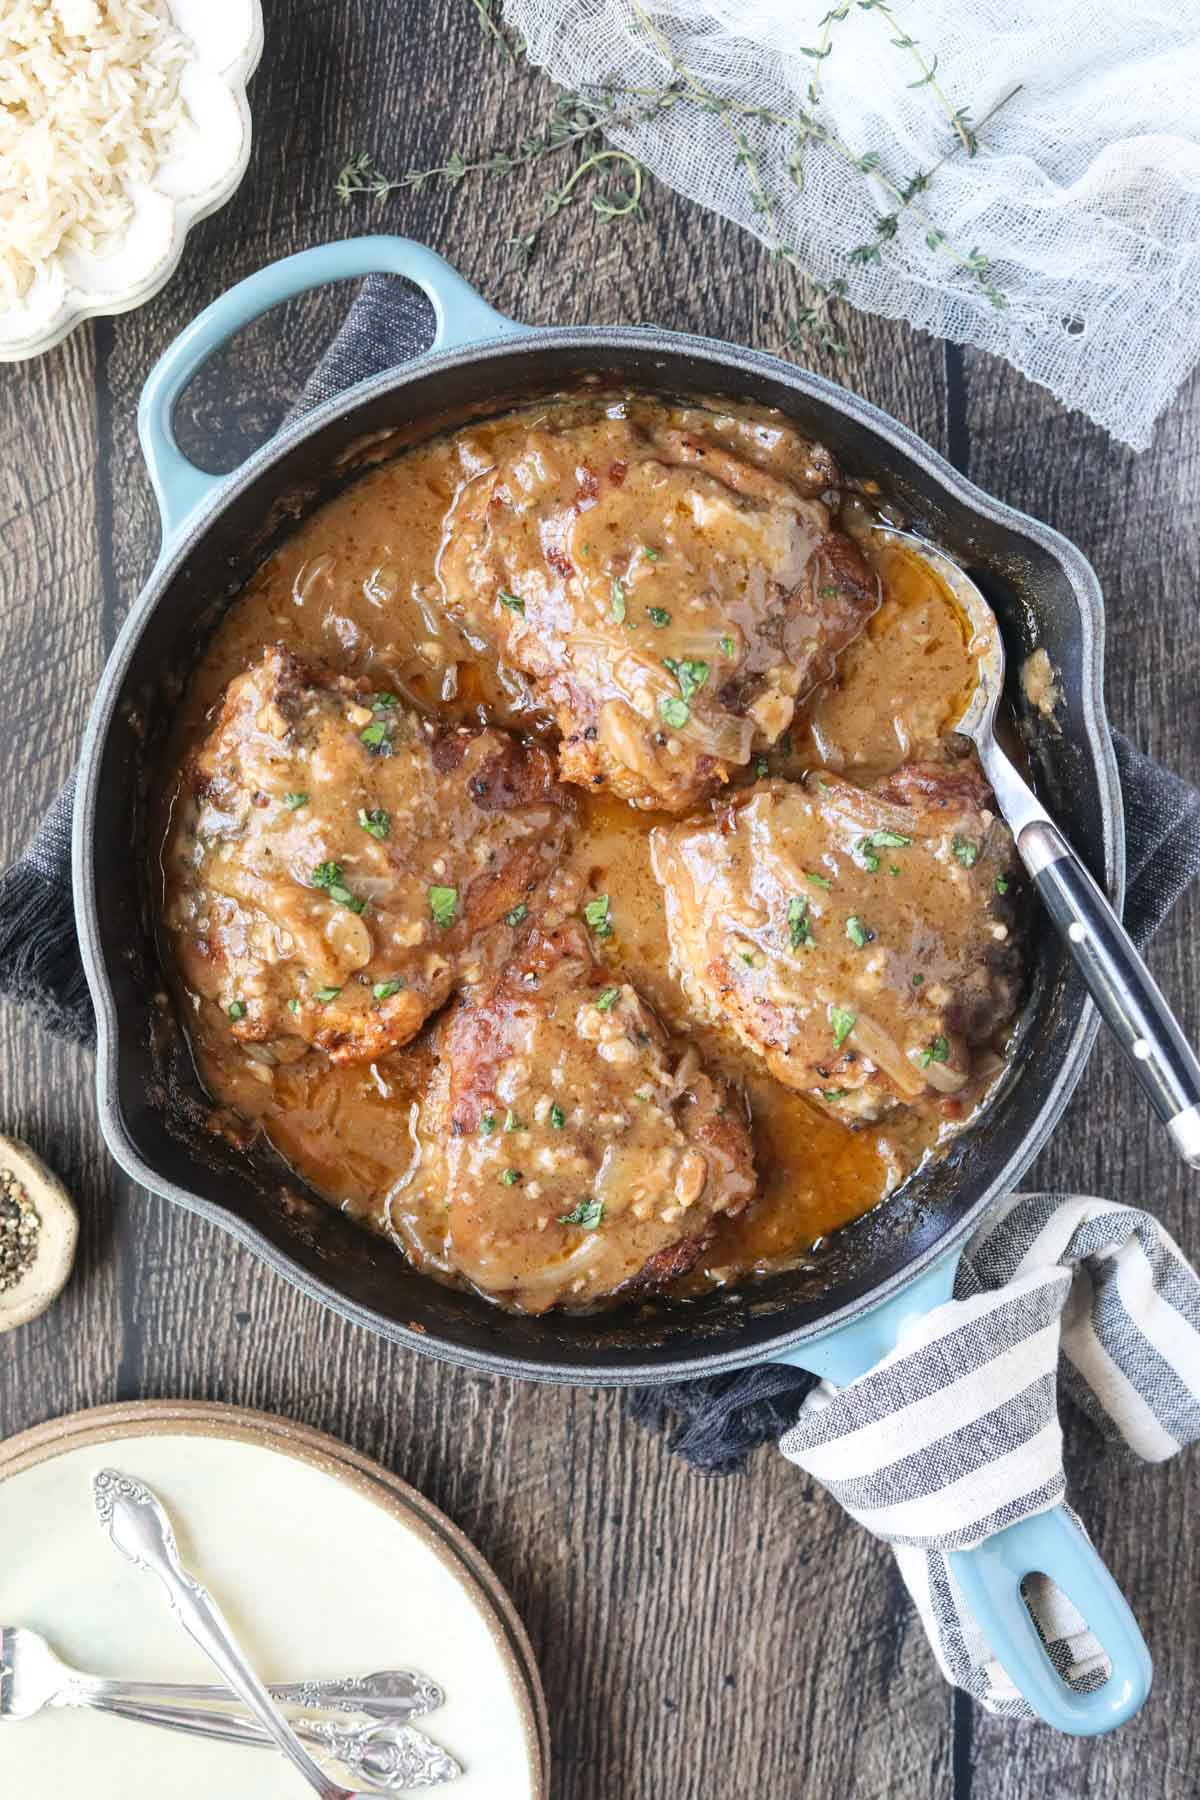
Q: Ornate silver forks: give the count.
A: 3